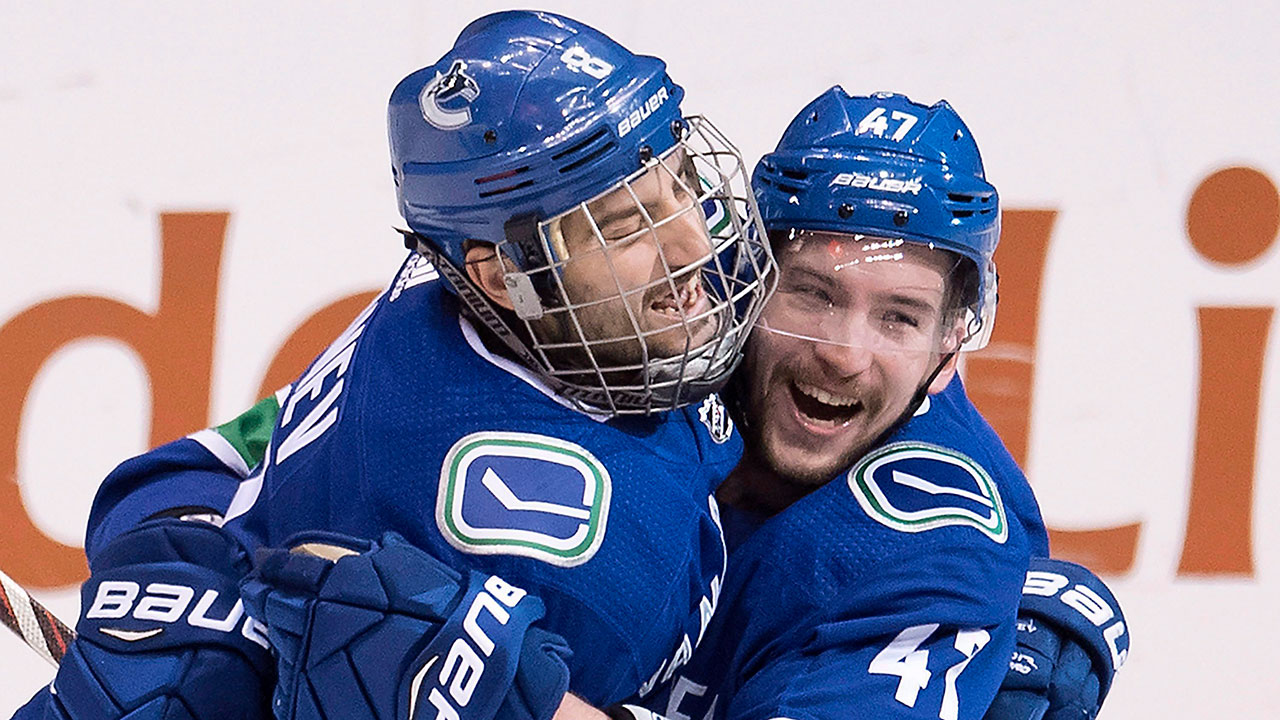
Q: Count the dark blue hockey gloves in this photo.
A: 3